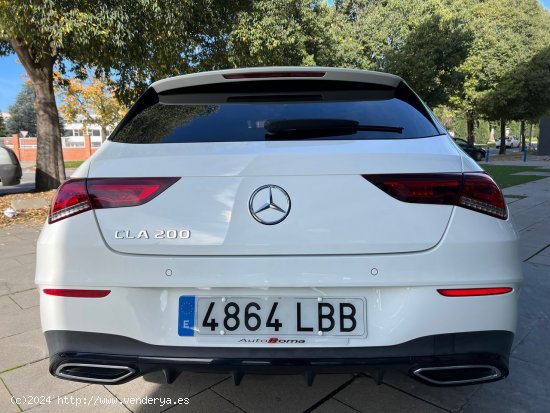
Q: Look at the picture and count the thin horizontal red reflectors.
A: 2